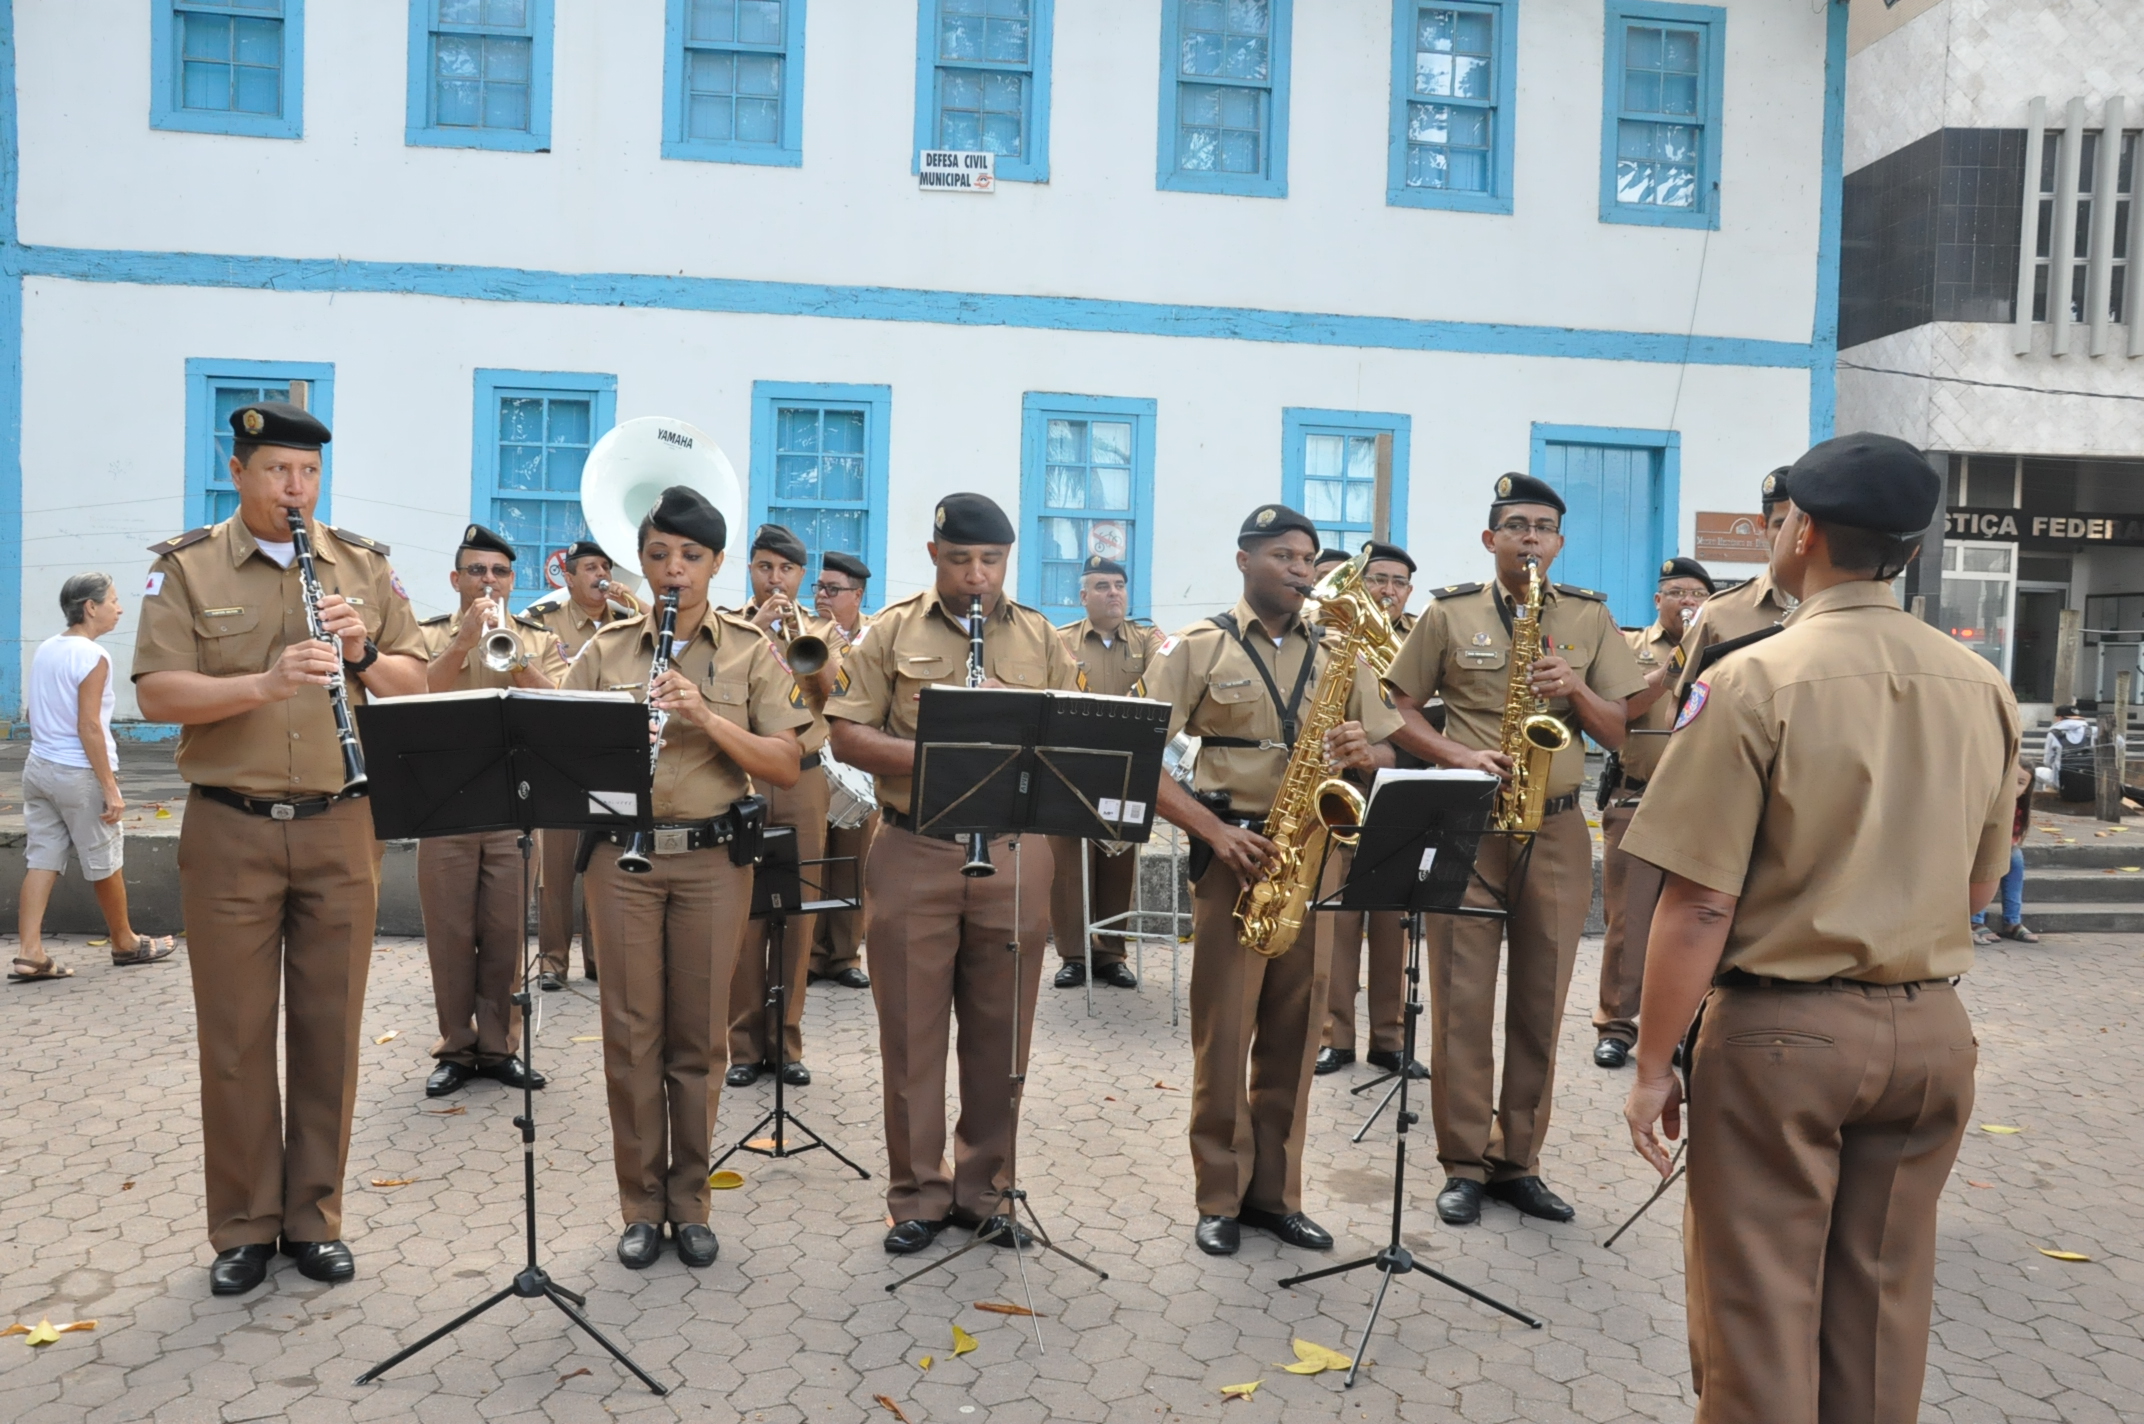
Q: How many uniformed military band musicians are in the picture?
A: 15